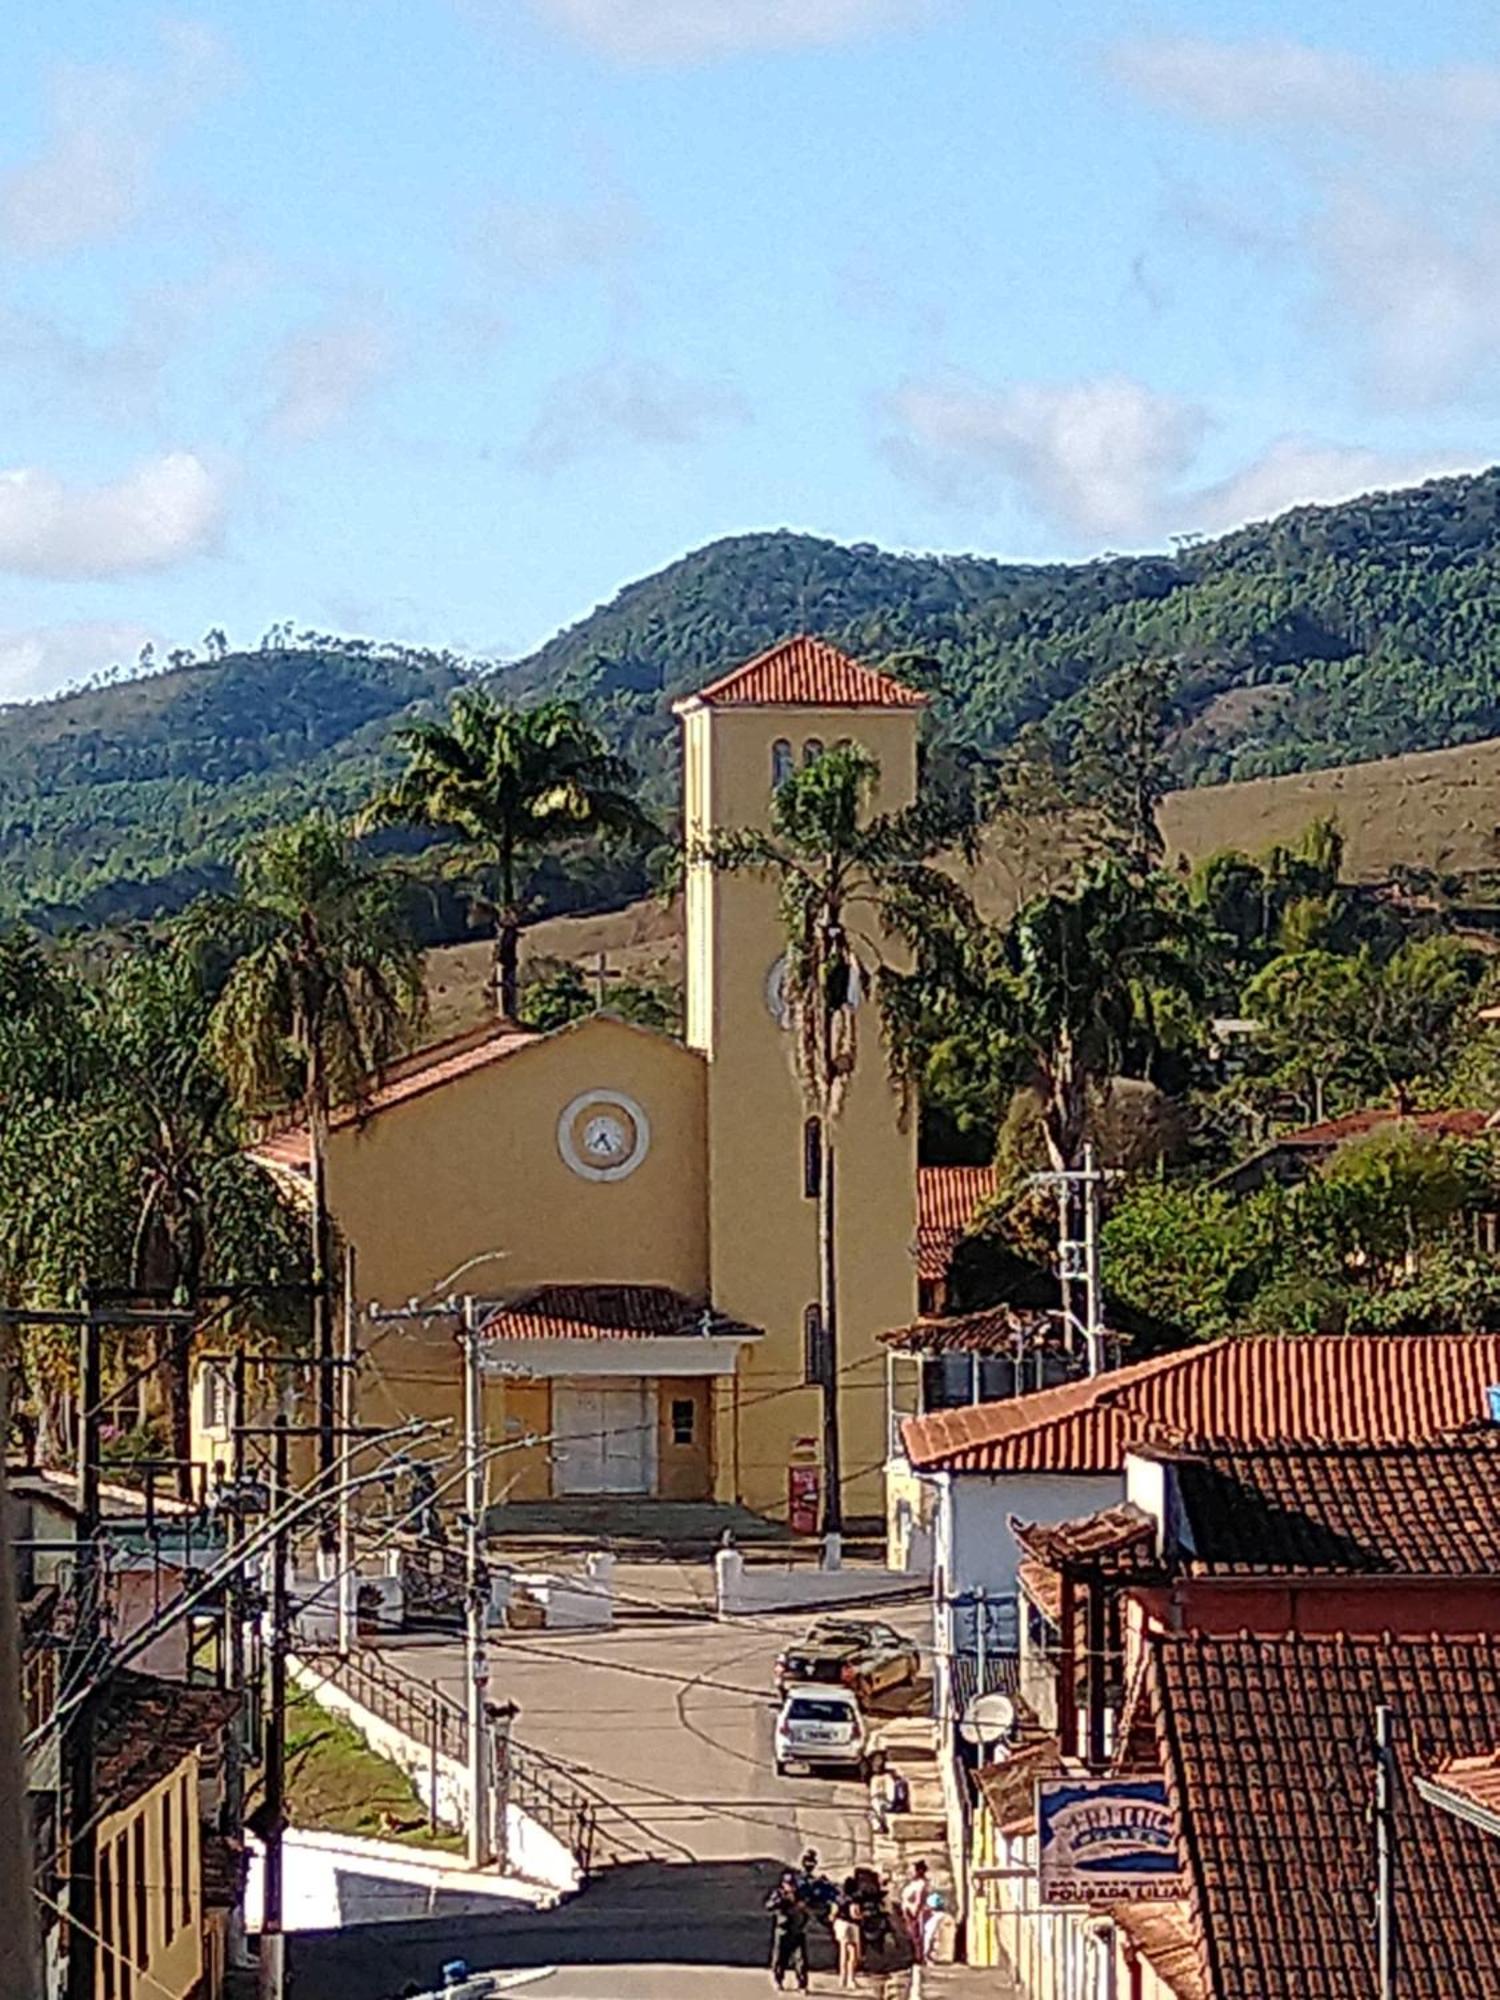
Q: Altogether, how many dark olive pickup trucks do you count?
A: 1